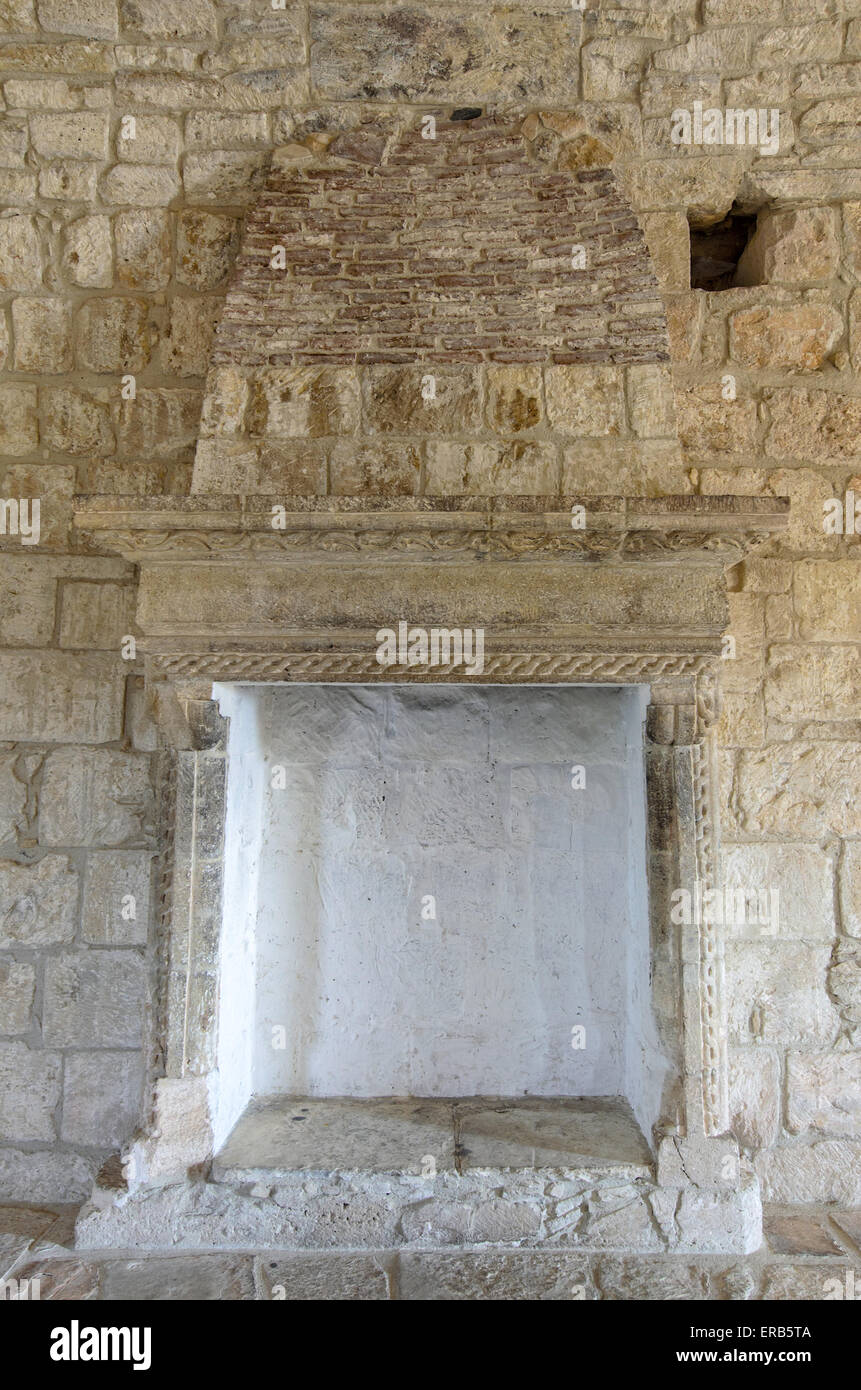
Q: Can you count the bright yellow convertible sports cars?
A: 0